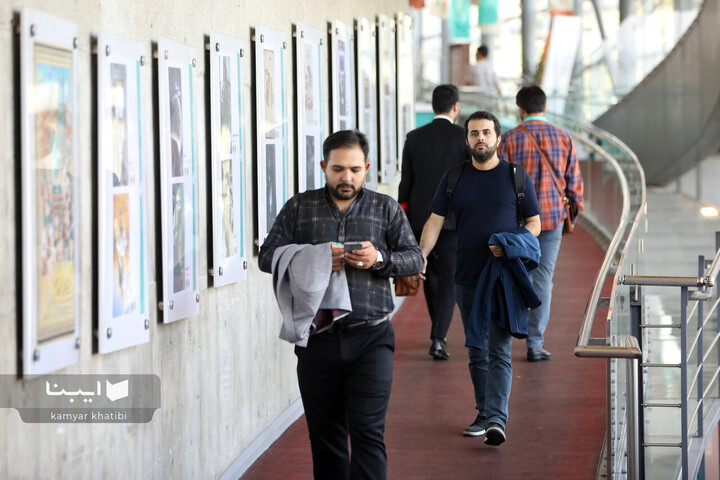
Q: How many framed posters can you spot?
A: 10